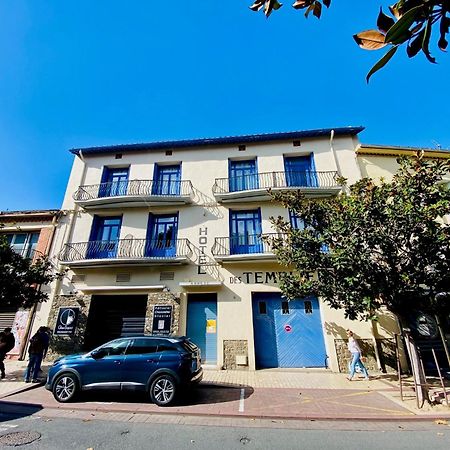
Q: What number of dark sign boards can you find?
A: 2